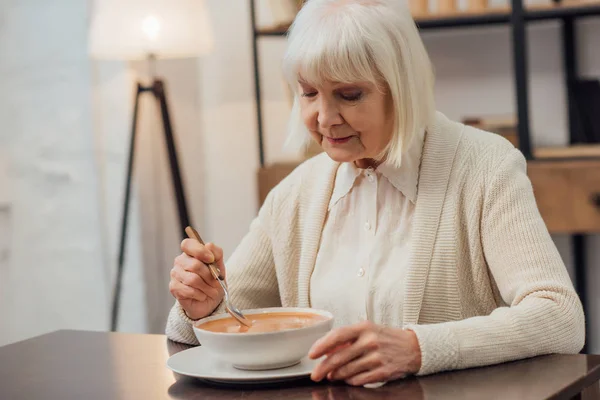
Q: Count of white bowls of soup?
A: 1